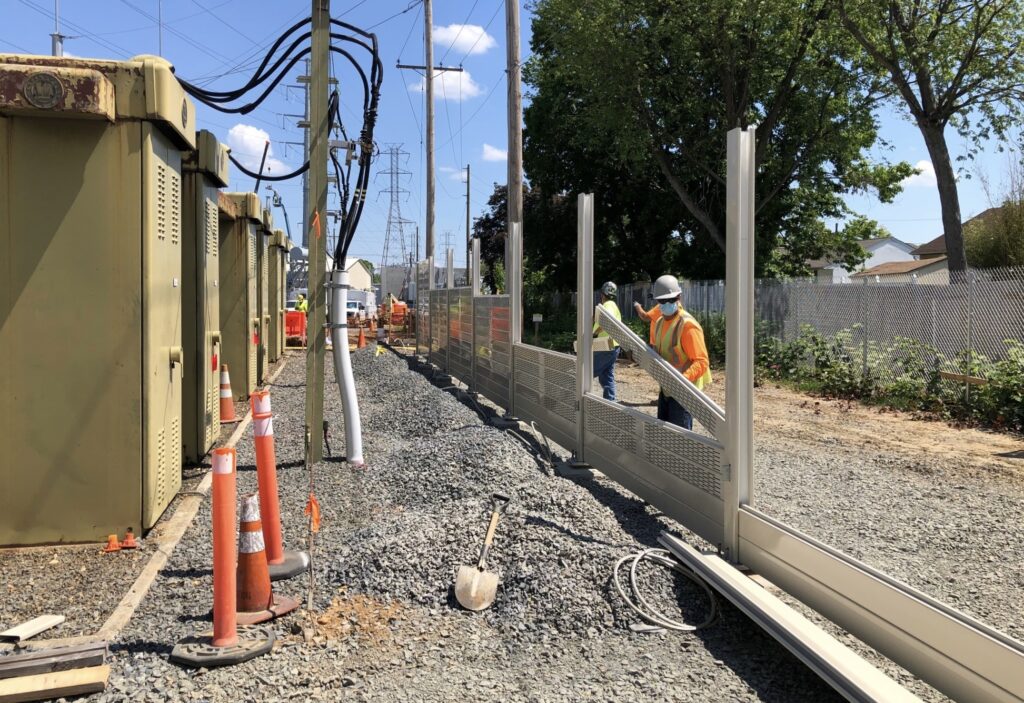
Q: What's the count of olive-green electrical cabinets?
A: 6